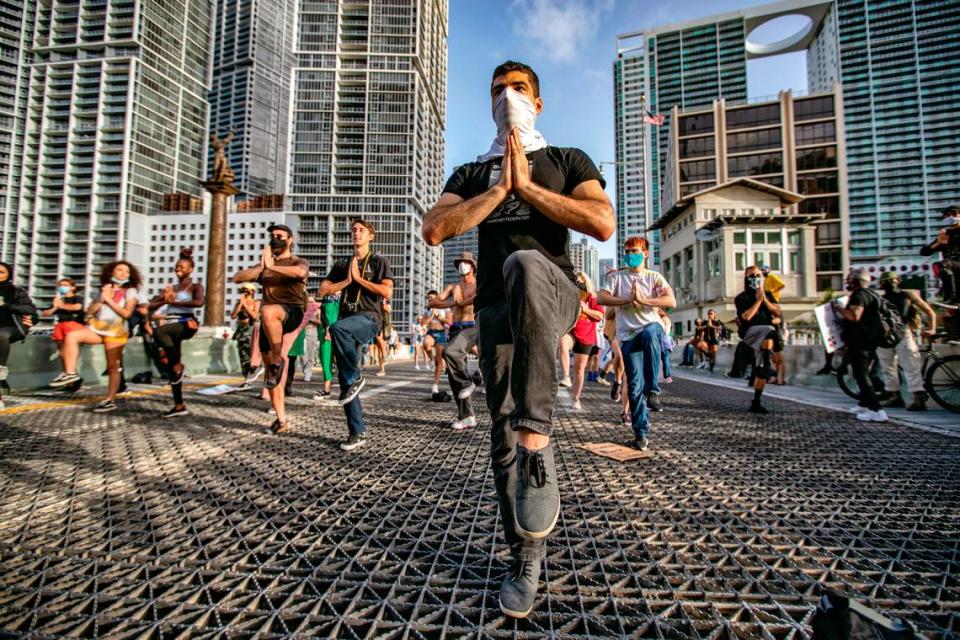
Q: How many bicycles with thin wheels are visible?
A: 1